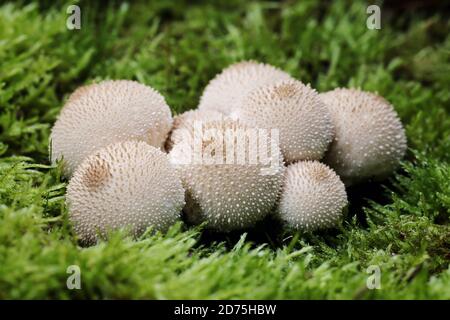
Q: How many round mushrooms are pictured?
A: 8